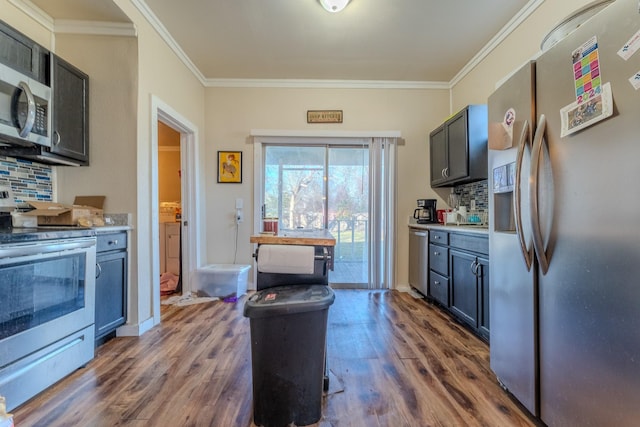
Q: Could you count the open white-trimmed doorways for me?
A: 1